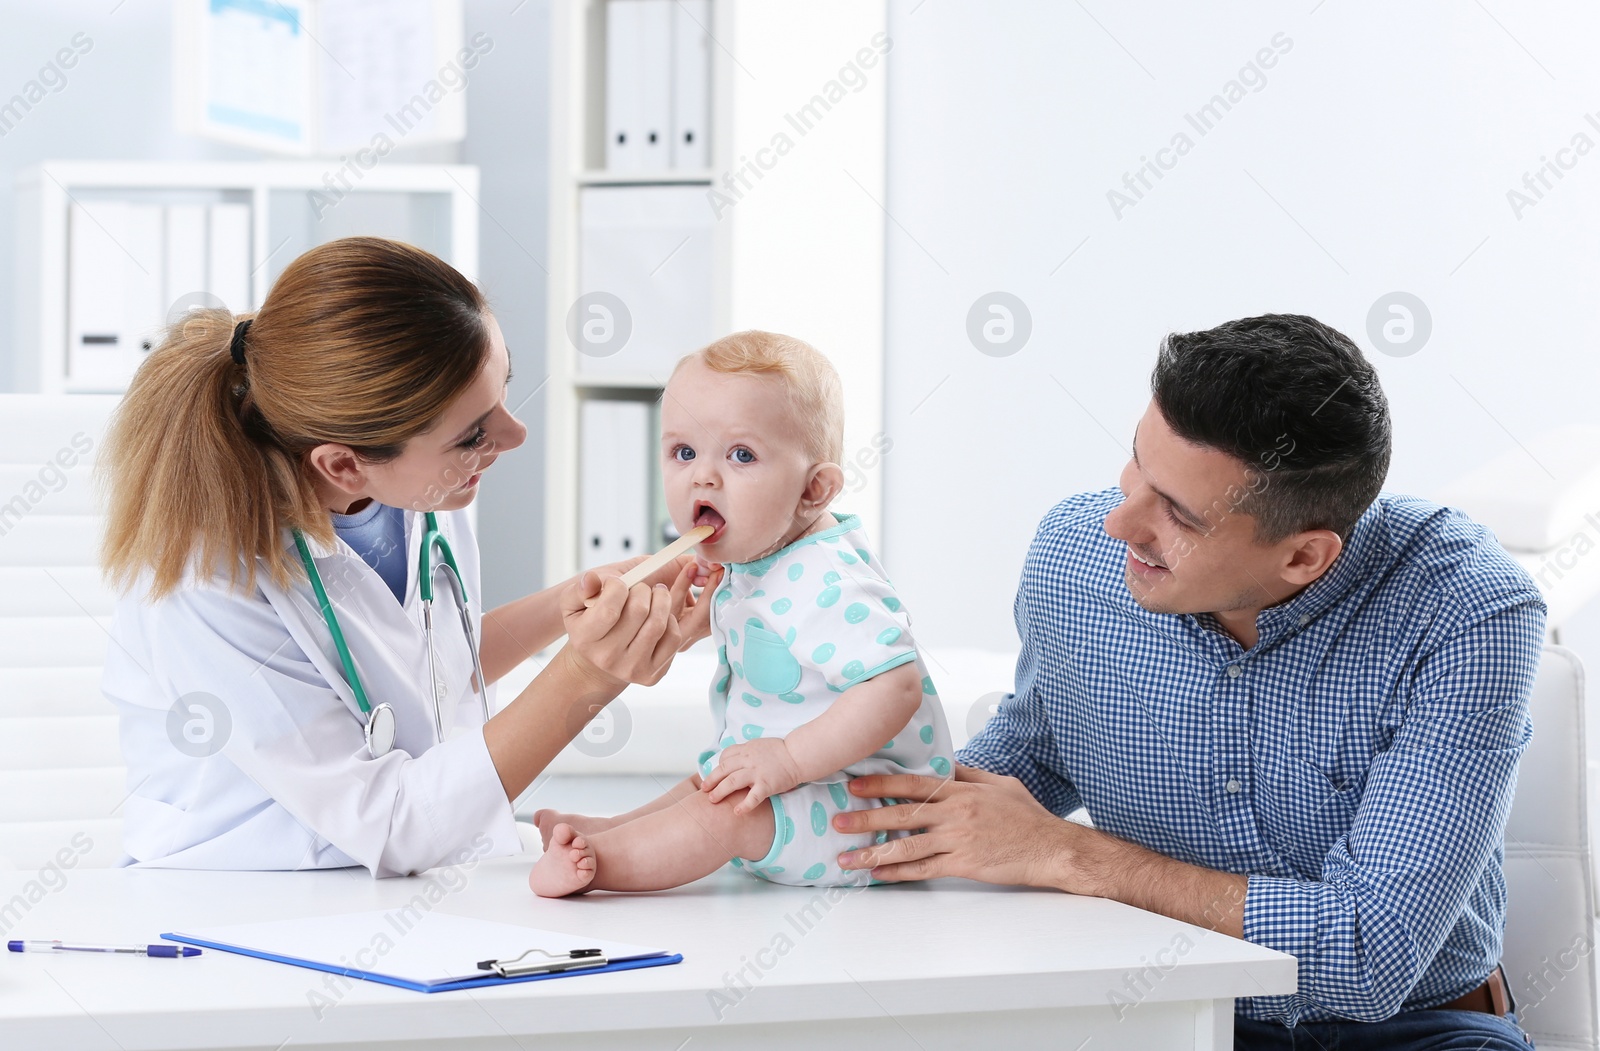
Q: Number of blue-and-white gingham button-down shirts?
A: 1